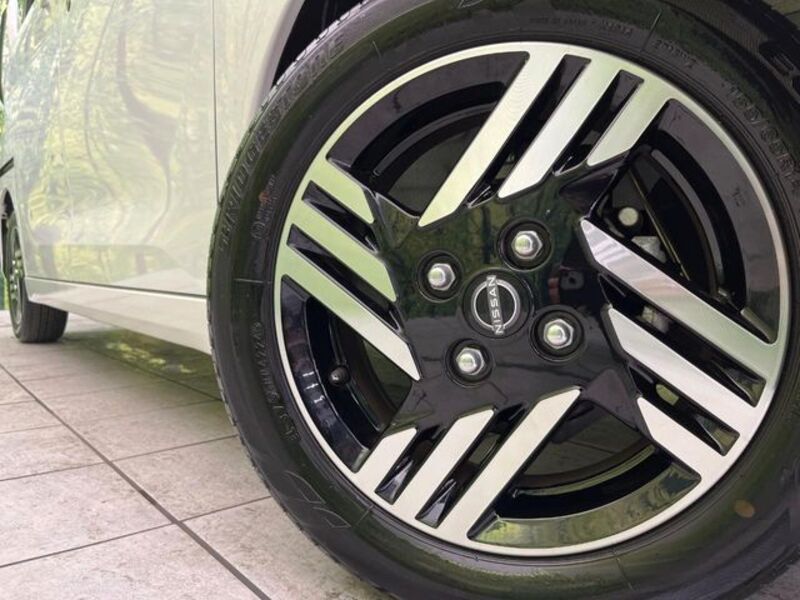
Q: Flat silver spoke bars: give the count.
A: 12